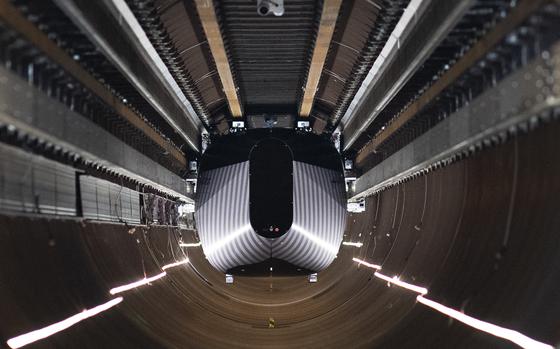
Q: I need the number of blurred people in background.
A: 0